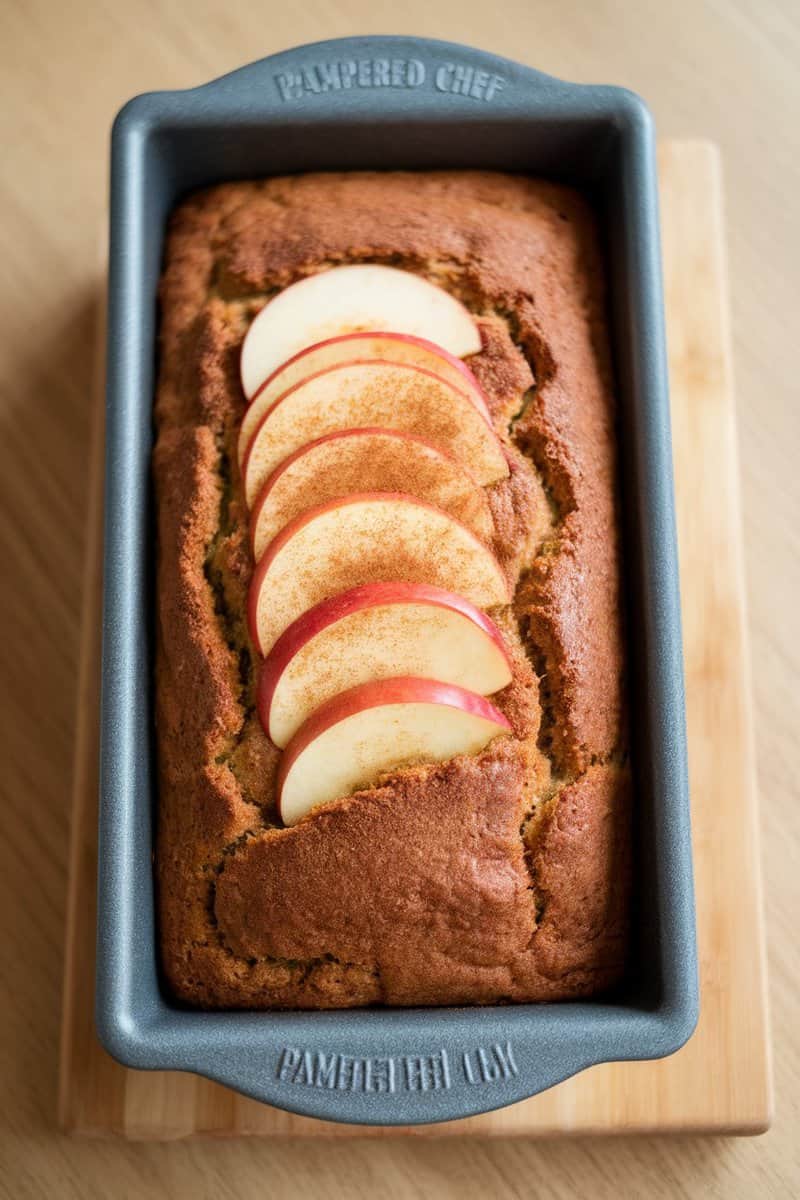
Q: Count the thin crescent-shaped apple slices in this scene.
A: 7